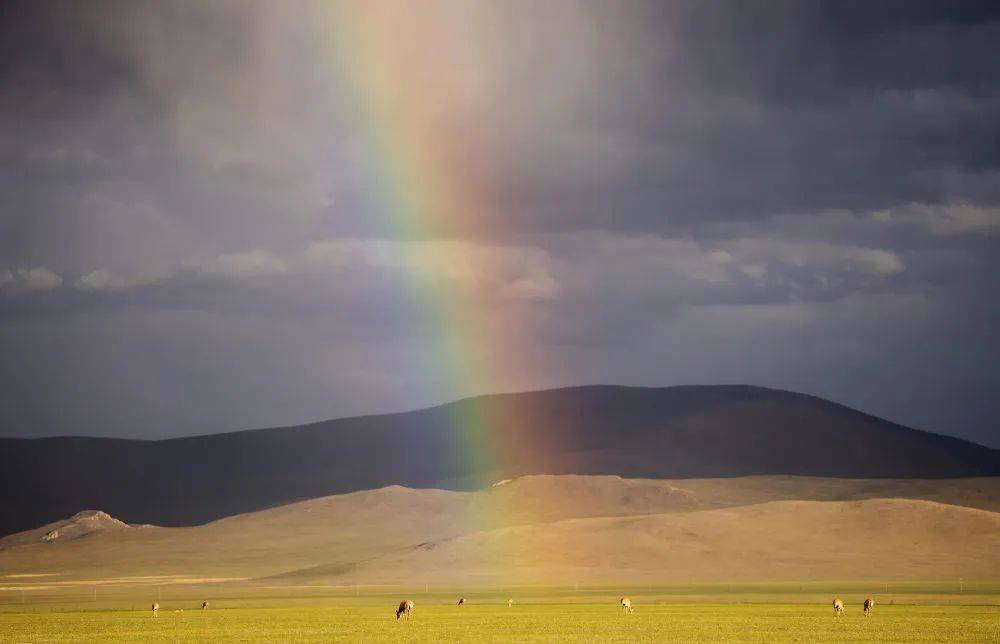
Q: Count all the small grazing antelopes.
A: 8